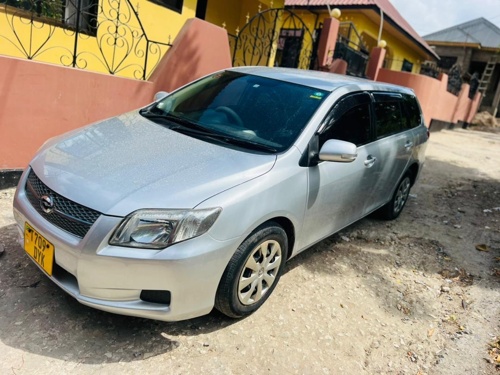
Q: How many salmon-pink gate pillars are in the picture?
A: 2